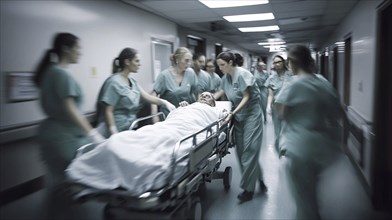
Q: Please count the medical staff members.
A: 9